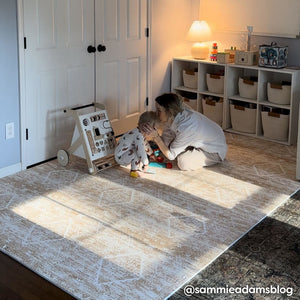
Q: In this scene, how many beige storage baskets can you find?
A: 8